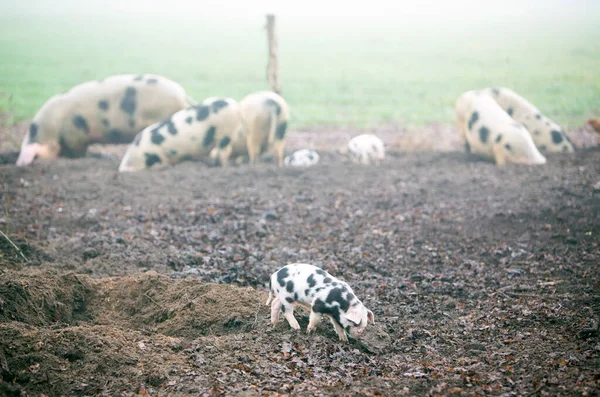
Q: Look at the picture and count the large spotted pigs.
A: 5